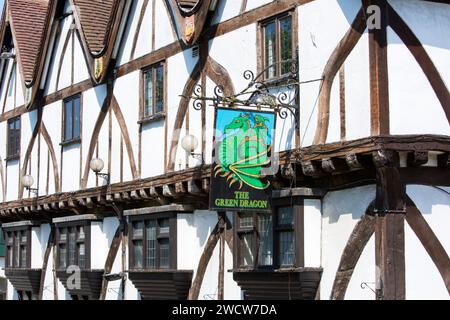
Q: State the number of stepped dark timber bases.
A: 4